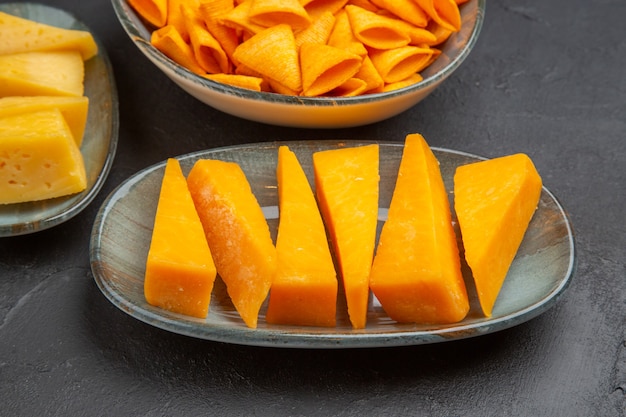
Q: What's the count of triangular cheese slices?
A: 6